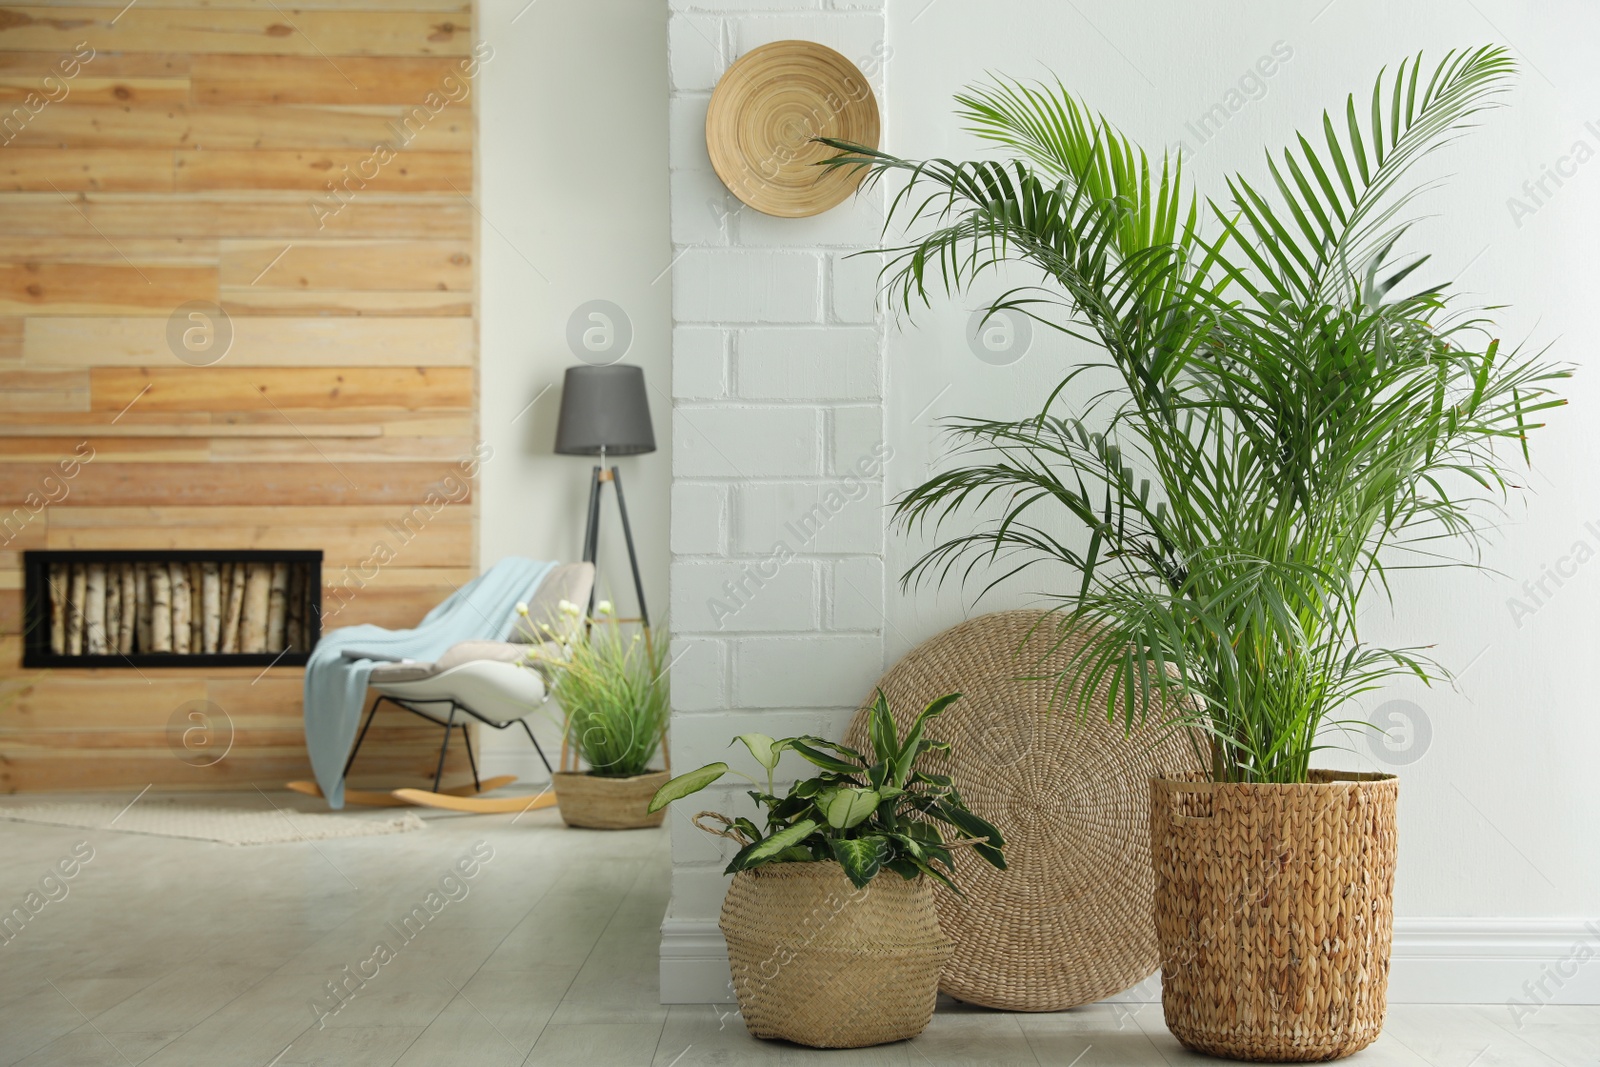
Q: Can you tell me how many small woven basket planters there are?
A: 2